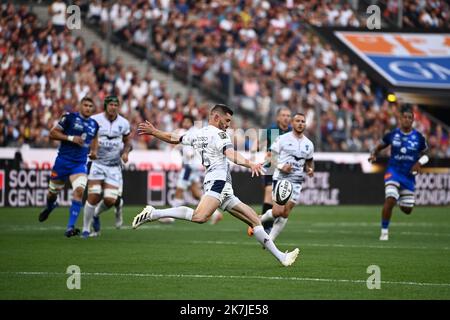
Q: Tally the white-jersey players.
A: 4